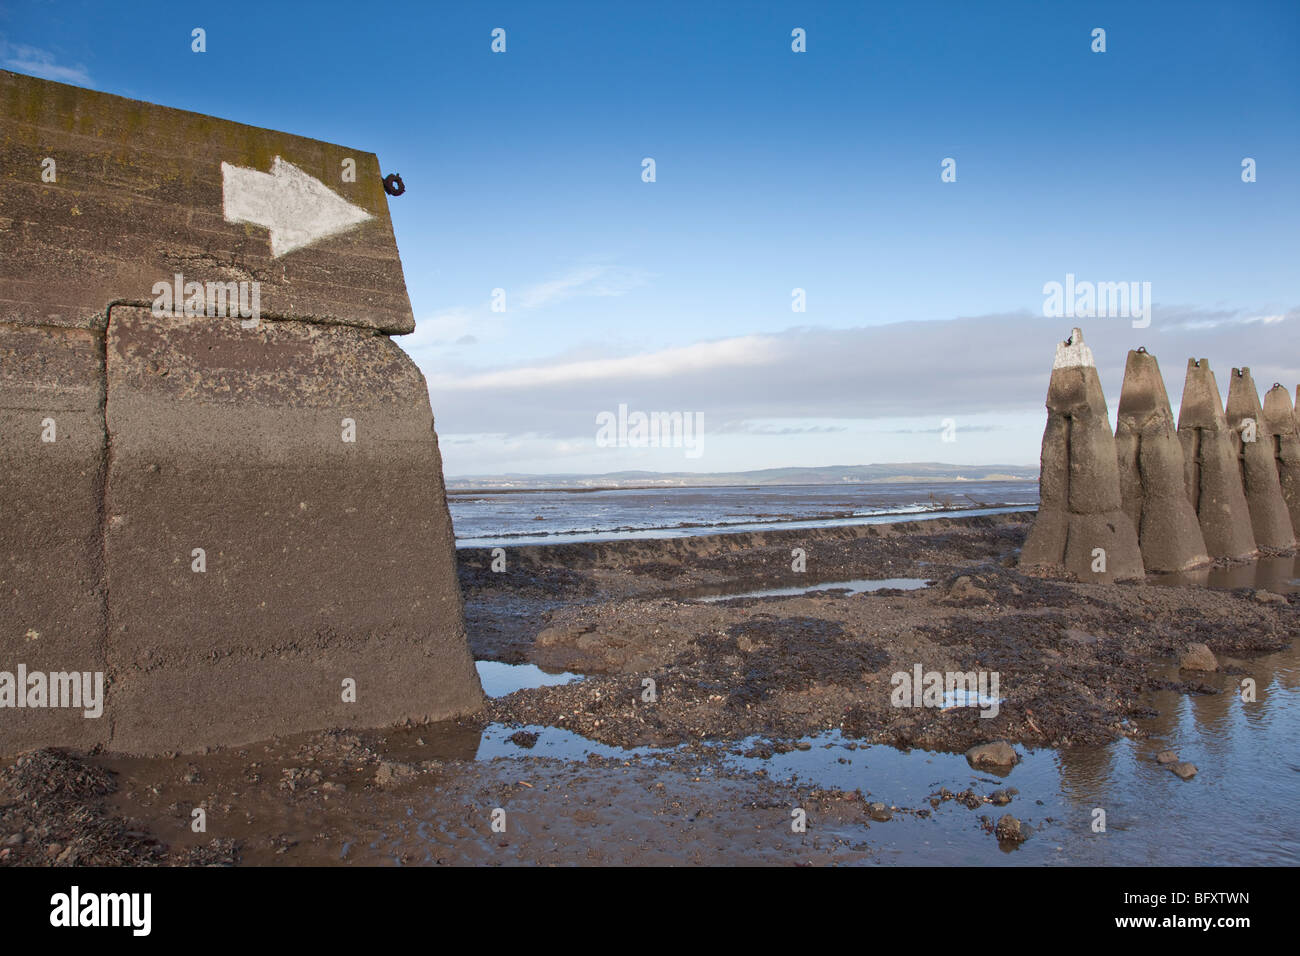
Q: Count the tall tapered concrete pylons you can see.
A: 6